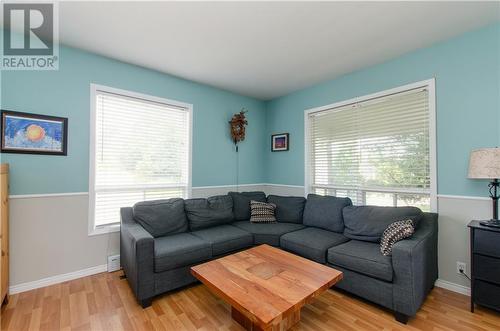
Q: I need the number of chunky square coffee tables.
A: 1